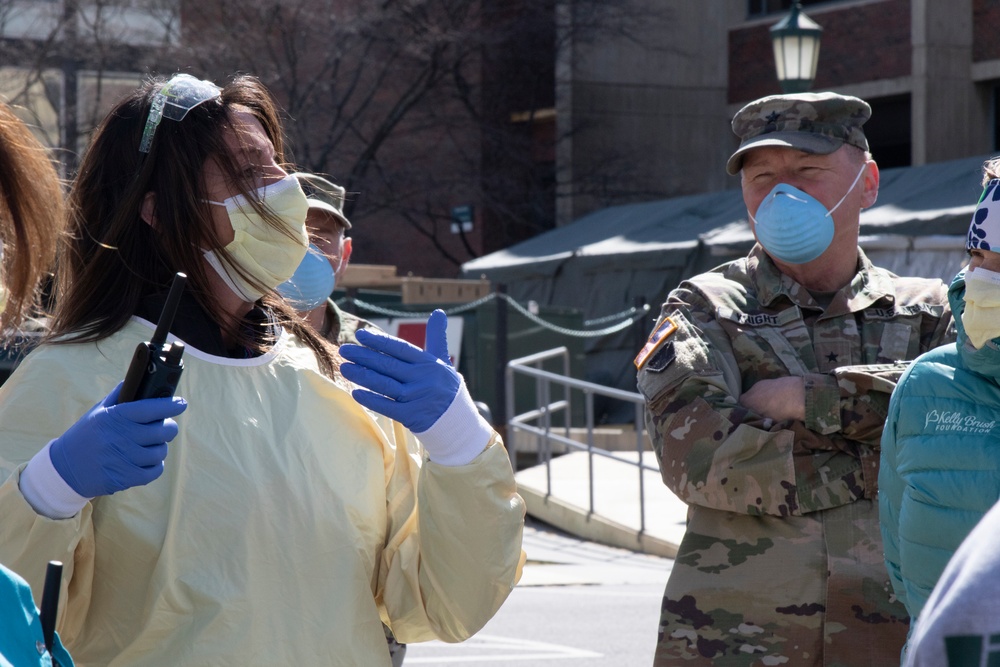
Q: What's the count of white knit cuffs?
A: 2